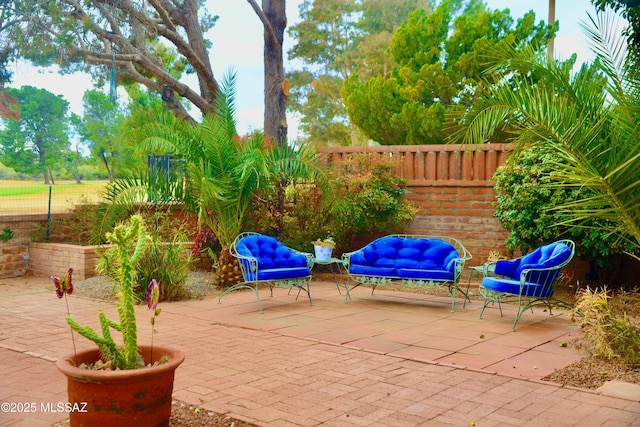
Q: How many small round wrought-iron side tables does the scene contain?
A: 2